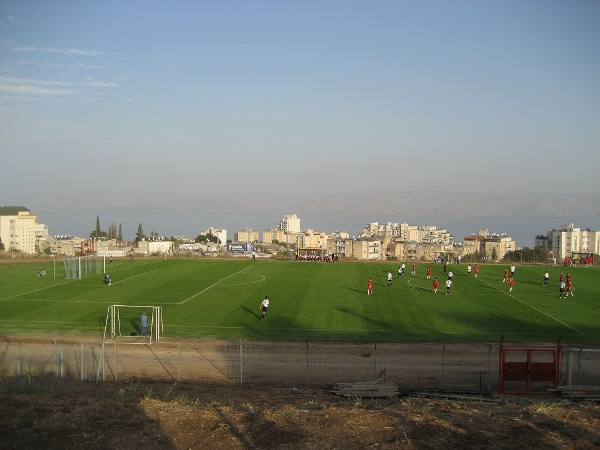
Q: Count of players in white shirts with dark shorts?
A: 10